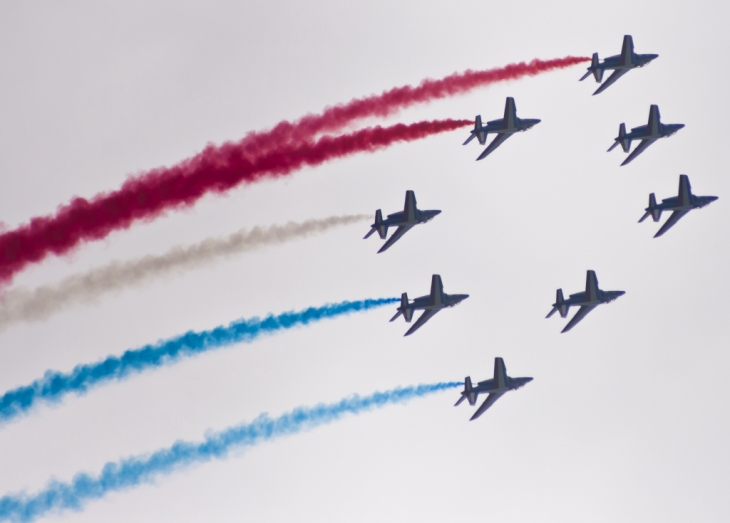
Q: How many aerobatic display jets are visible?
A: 8